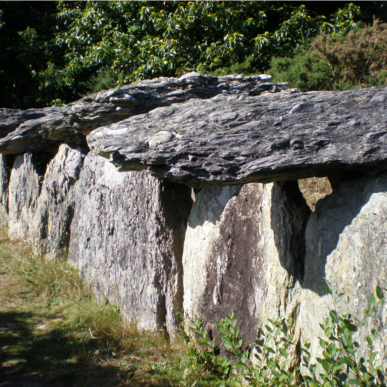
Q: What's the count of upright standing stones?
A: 6